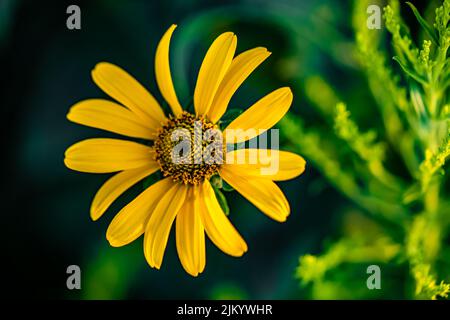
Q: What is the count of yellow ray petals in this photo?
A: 14